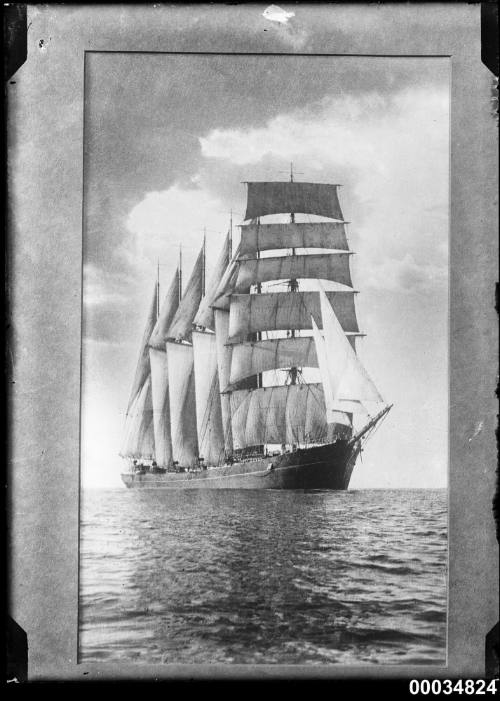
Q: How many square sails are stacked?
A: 6